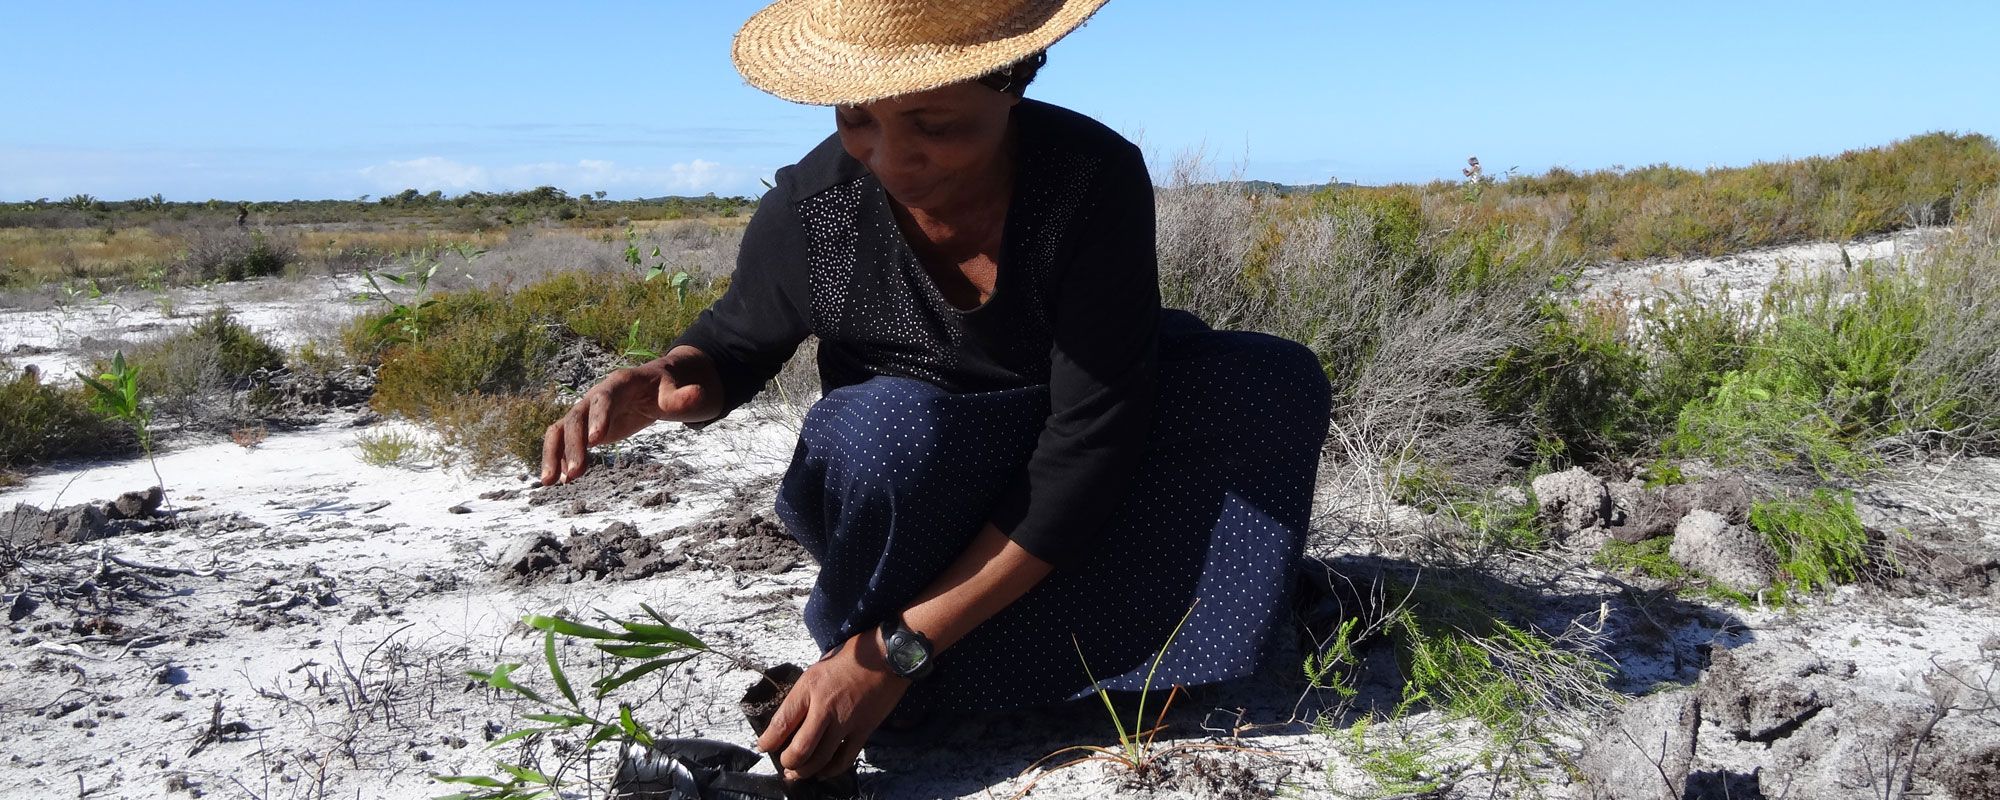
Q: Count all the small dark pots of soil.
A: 1